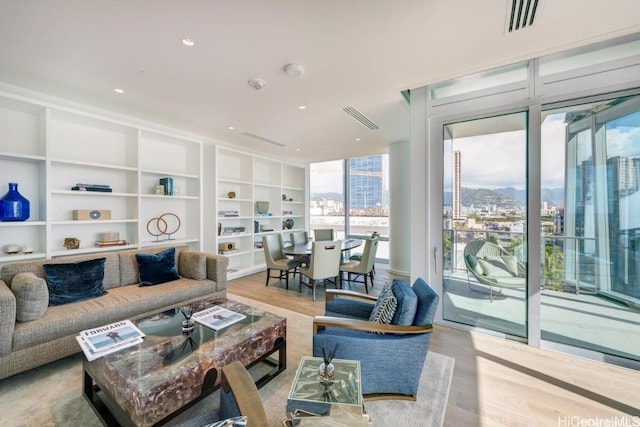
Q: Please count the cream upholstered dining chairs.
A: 6